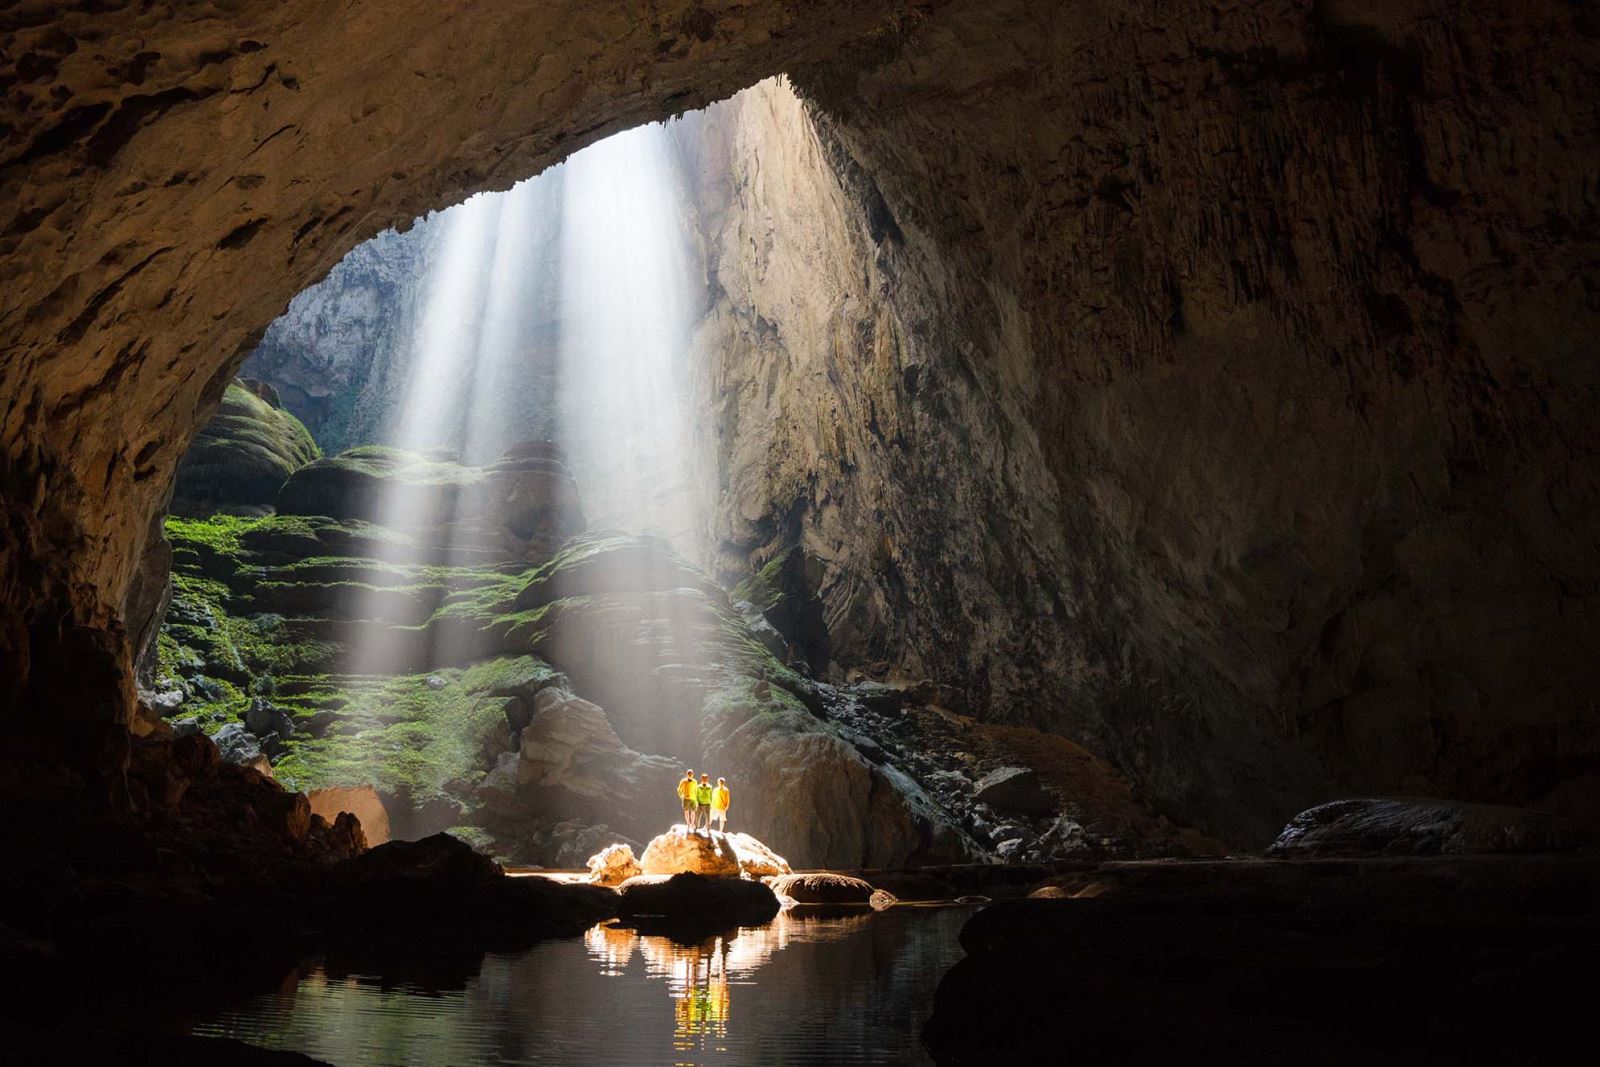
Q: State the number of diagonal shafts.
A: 3